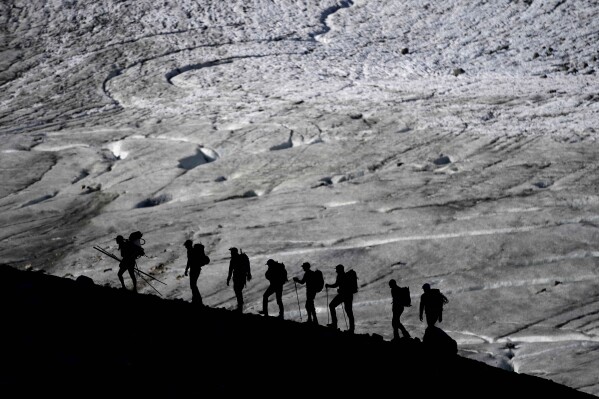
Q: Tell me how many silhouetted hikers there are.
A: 8